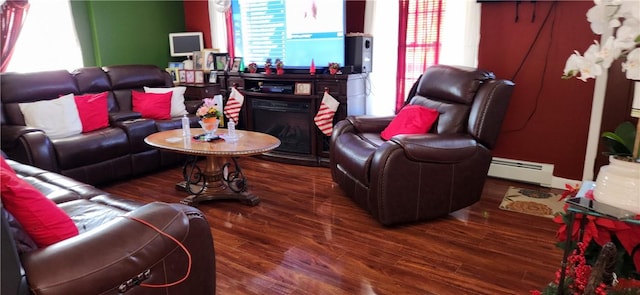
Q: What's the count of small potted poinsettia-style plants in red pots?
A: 4